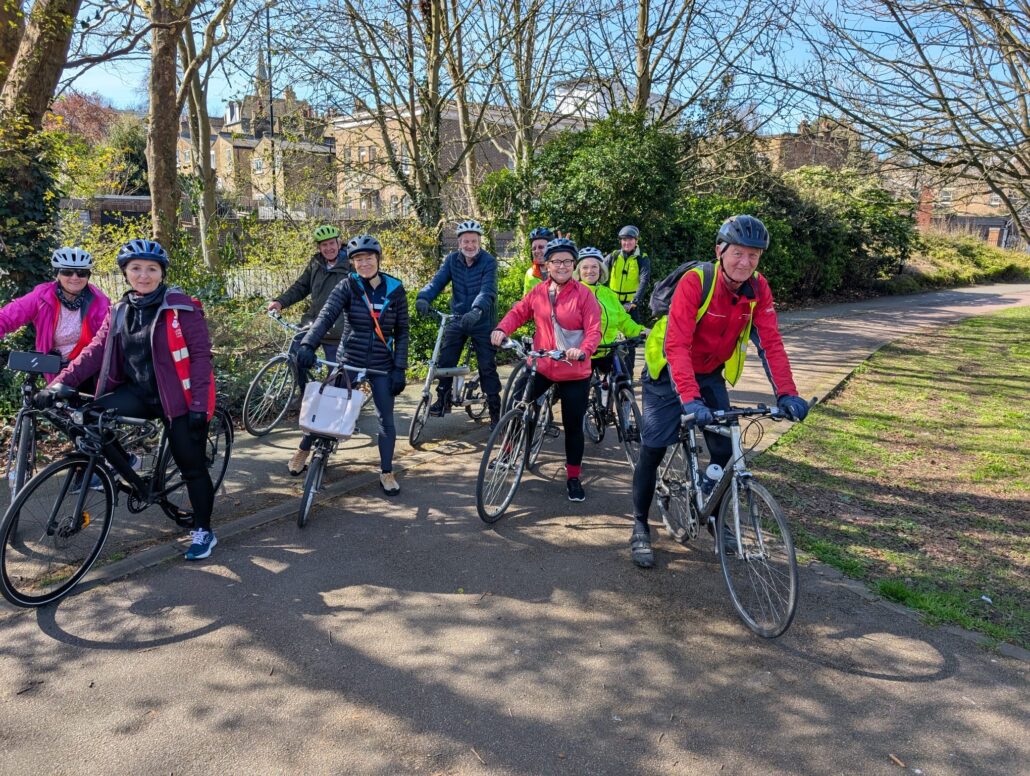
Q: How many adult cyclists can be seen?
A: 10